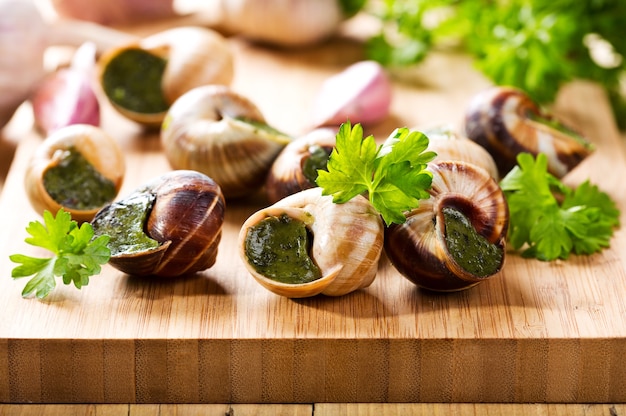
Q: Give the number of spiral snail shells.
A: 9